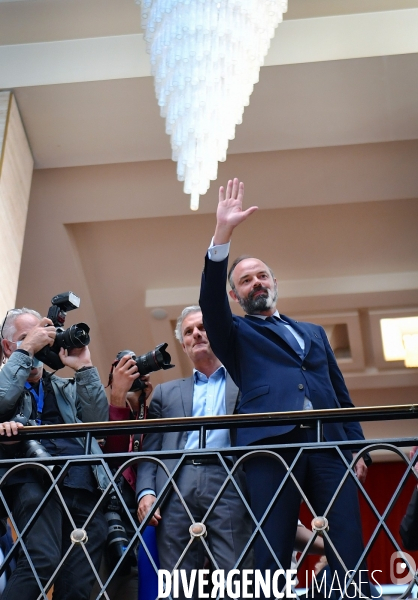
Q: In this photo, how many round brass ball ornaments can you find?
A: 3